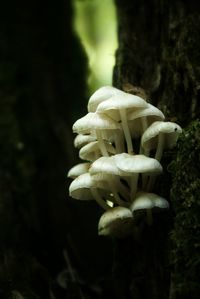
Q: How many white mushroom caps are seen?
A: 13